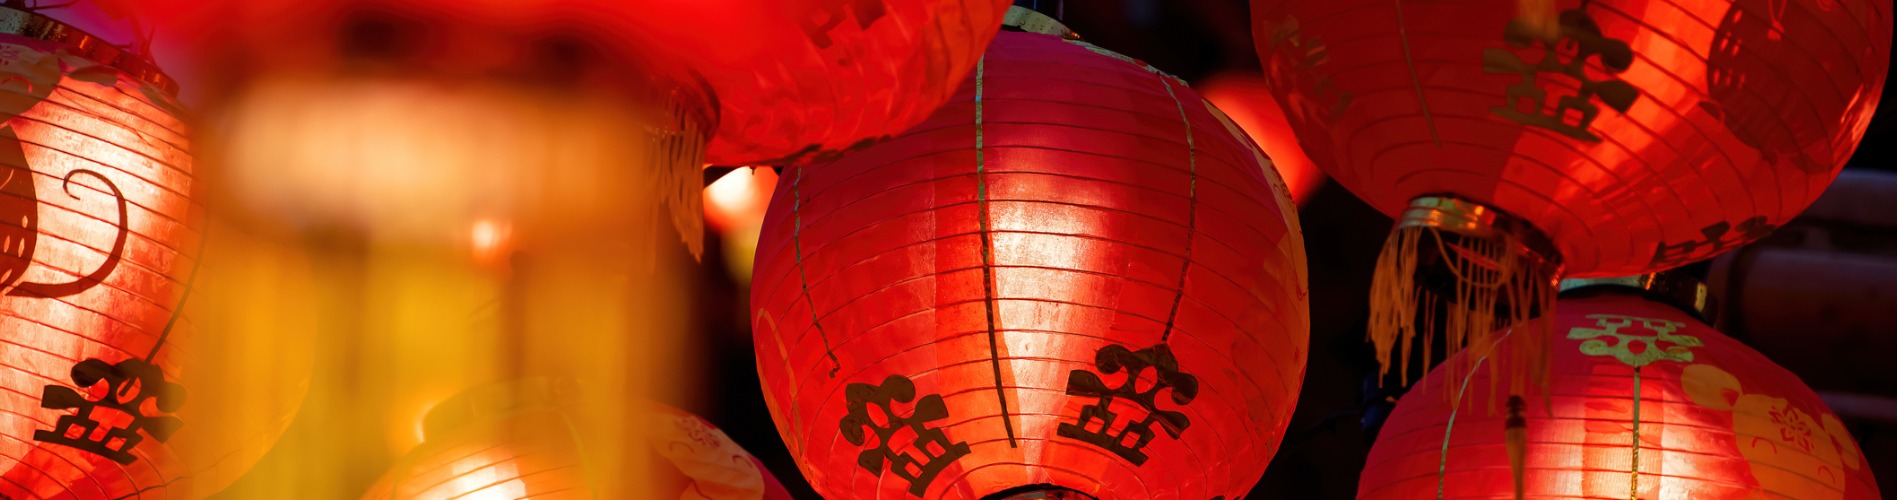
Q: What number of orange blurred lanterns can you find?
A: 1